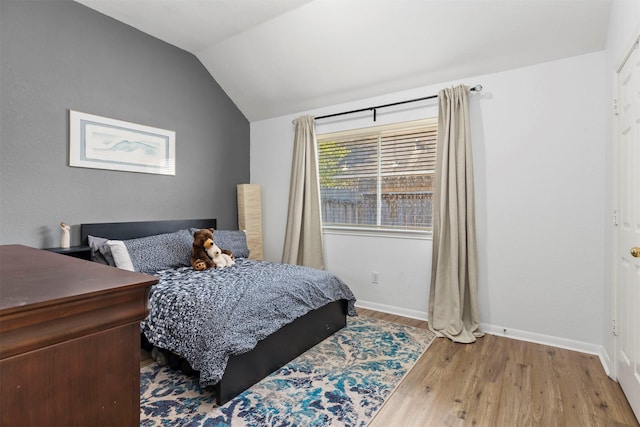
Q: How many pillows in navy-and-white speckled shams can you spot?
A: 2